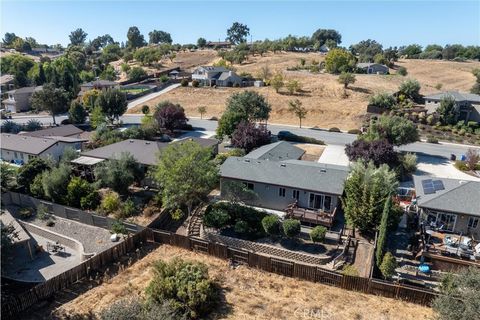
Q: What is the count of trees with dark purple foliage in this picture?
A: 3